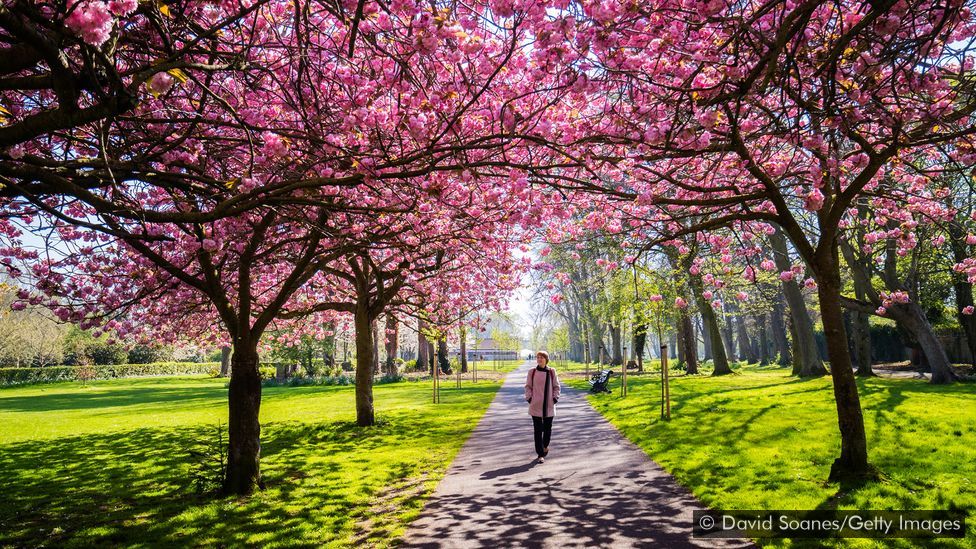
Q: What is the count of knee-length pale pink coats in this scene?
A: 1